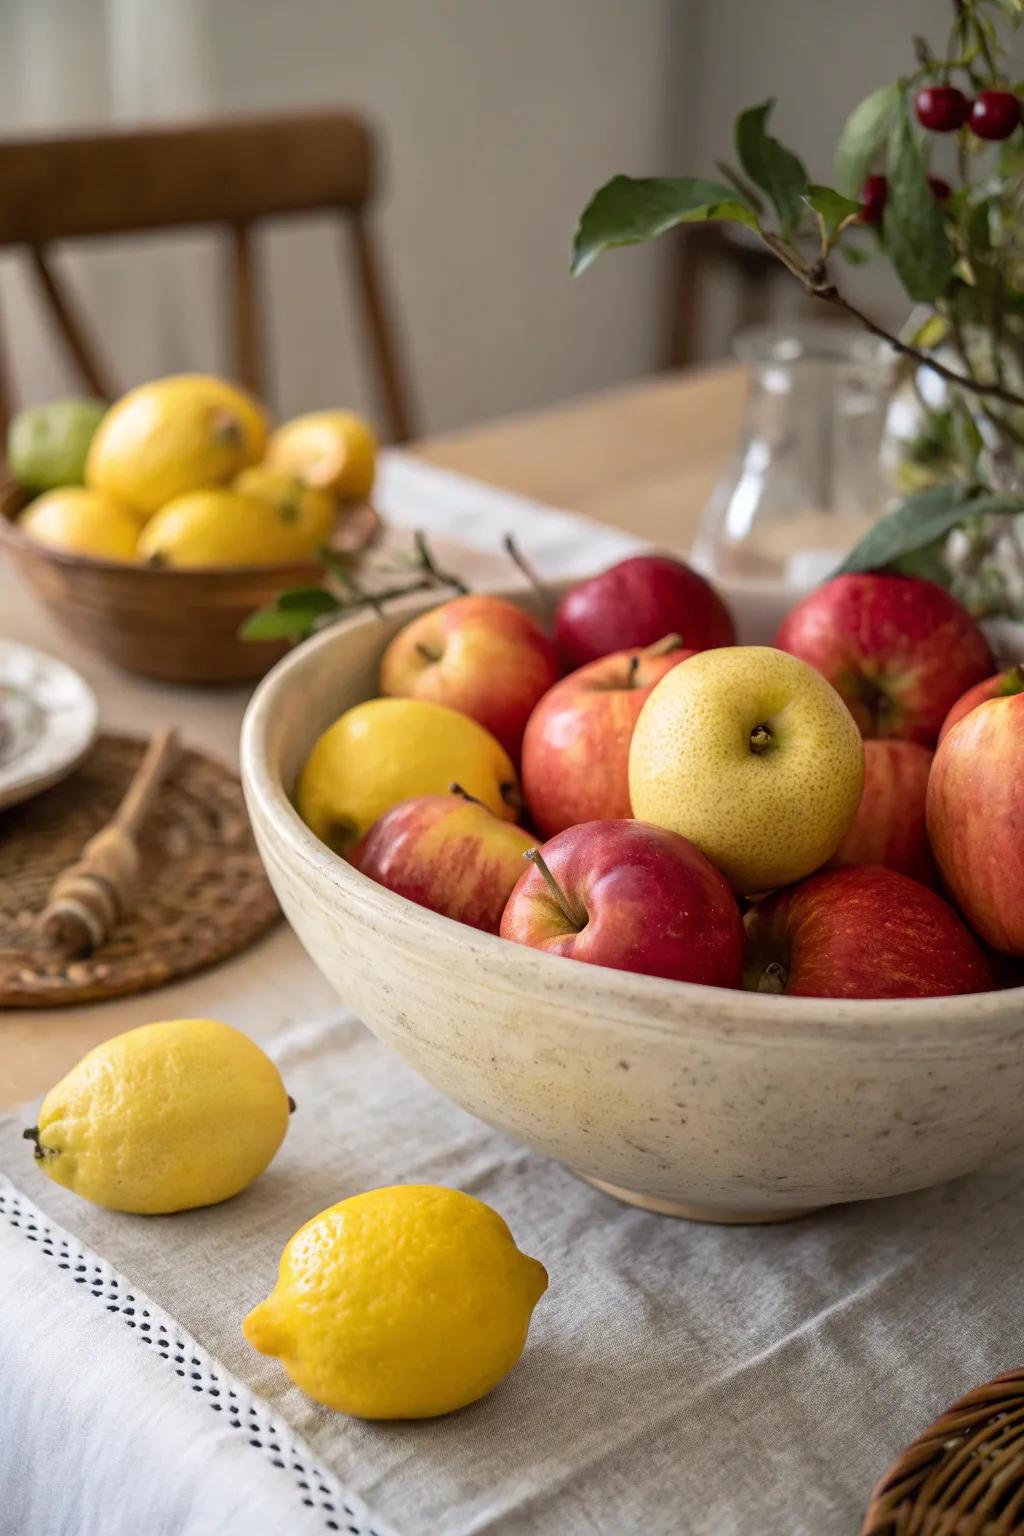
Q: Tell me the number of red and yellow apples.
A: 11